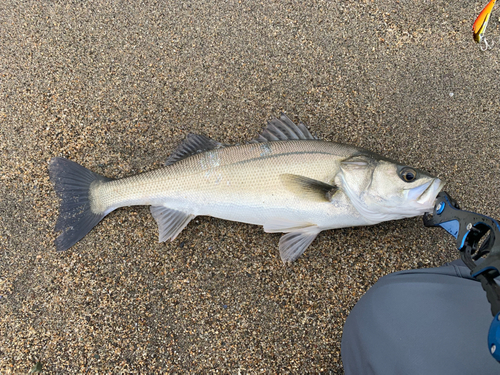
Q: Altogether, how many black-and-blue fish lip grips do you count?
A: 1